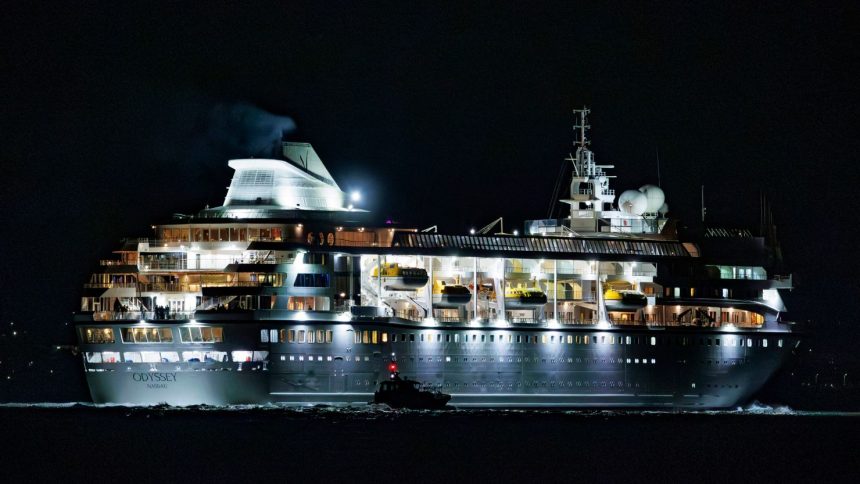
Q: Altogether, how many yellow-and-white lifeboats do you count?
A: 4